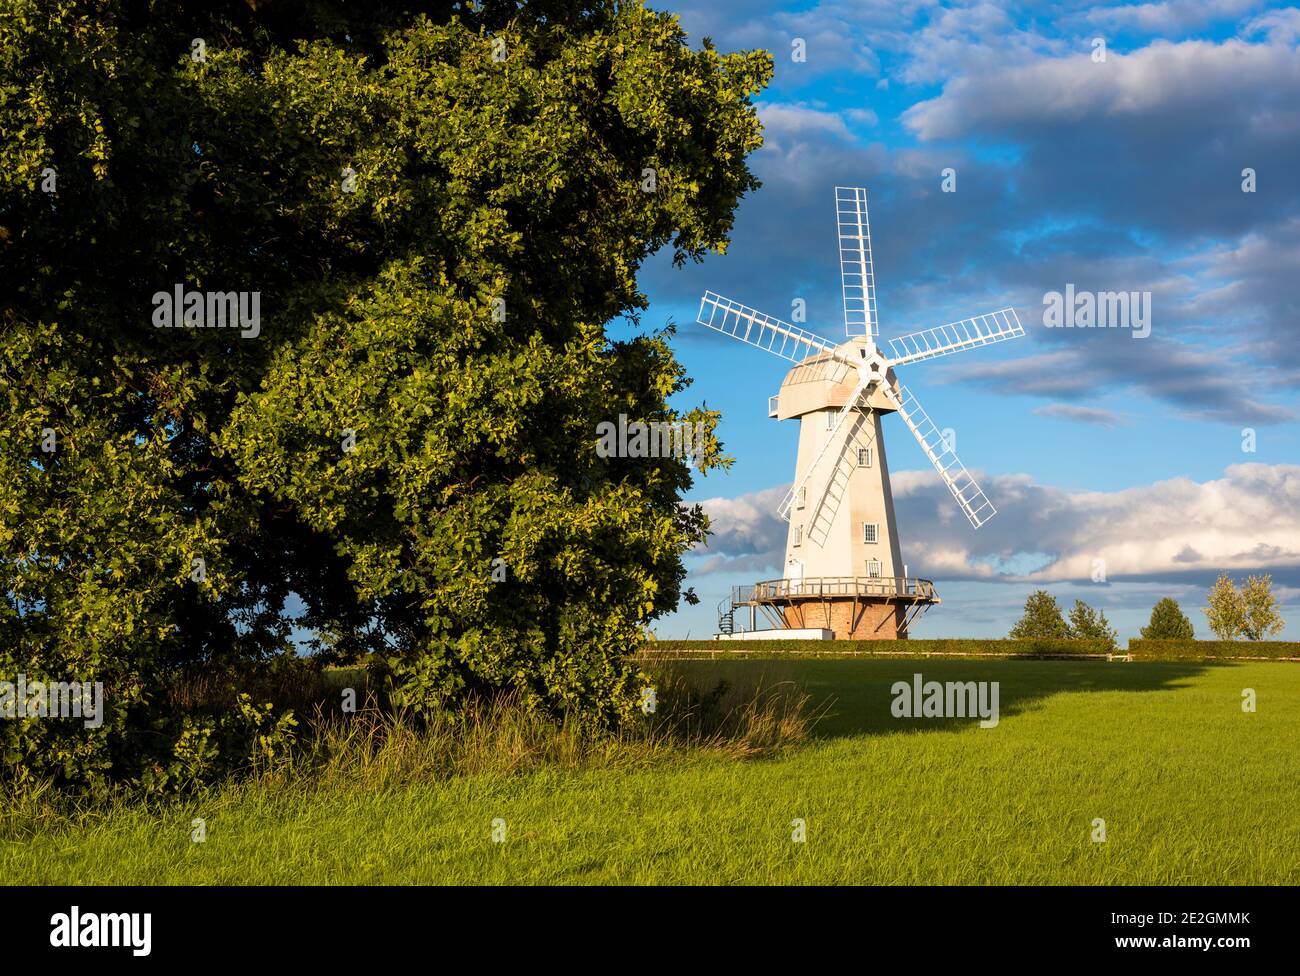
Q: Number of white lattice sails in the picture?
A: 5